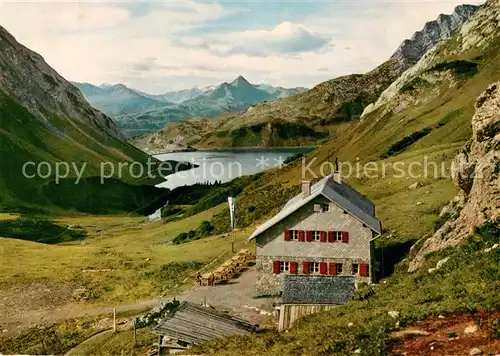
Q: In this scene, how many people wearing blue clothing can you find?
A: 0